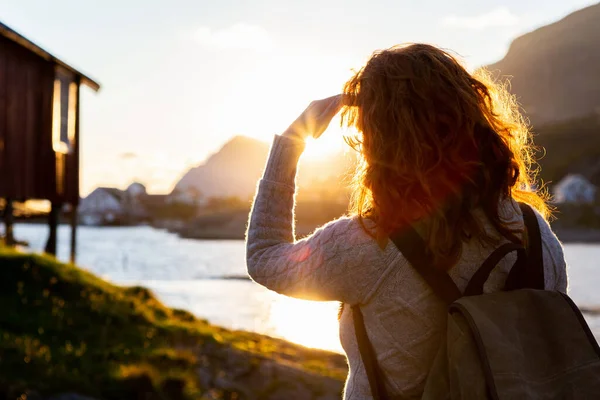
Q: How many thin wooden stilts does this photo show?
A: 3